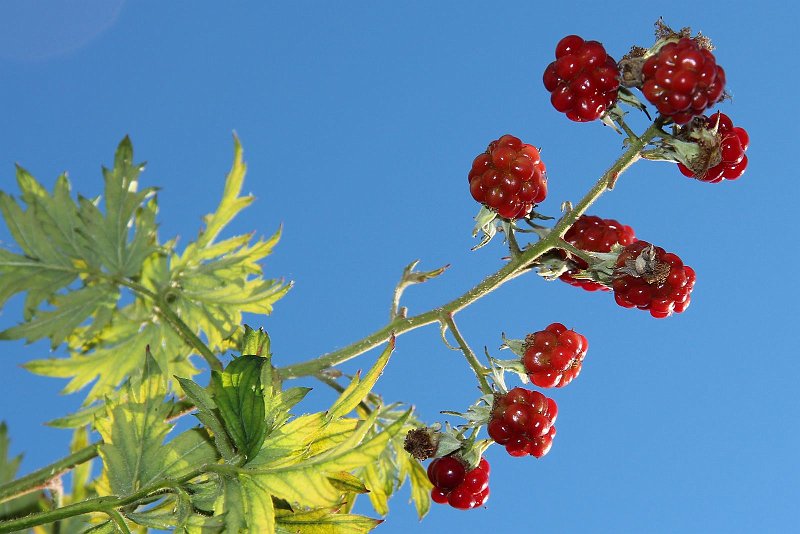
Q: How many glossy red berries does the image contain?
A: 9